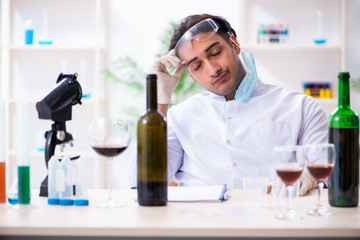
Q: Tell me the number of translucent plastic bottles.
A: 3